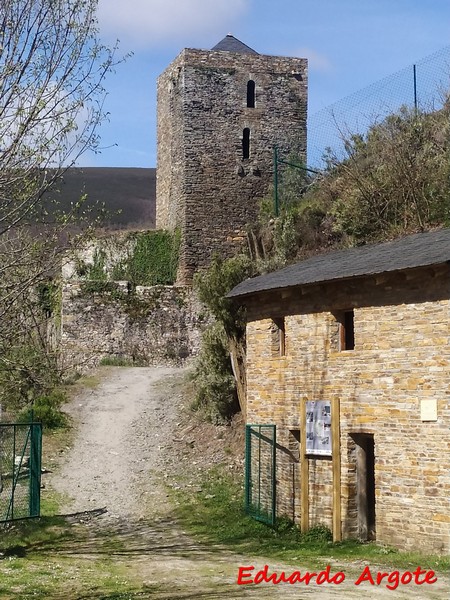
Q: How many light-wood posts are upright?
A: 2